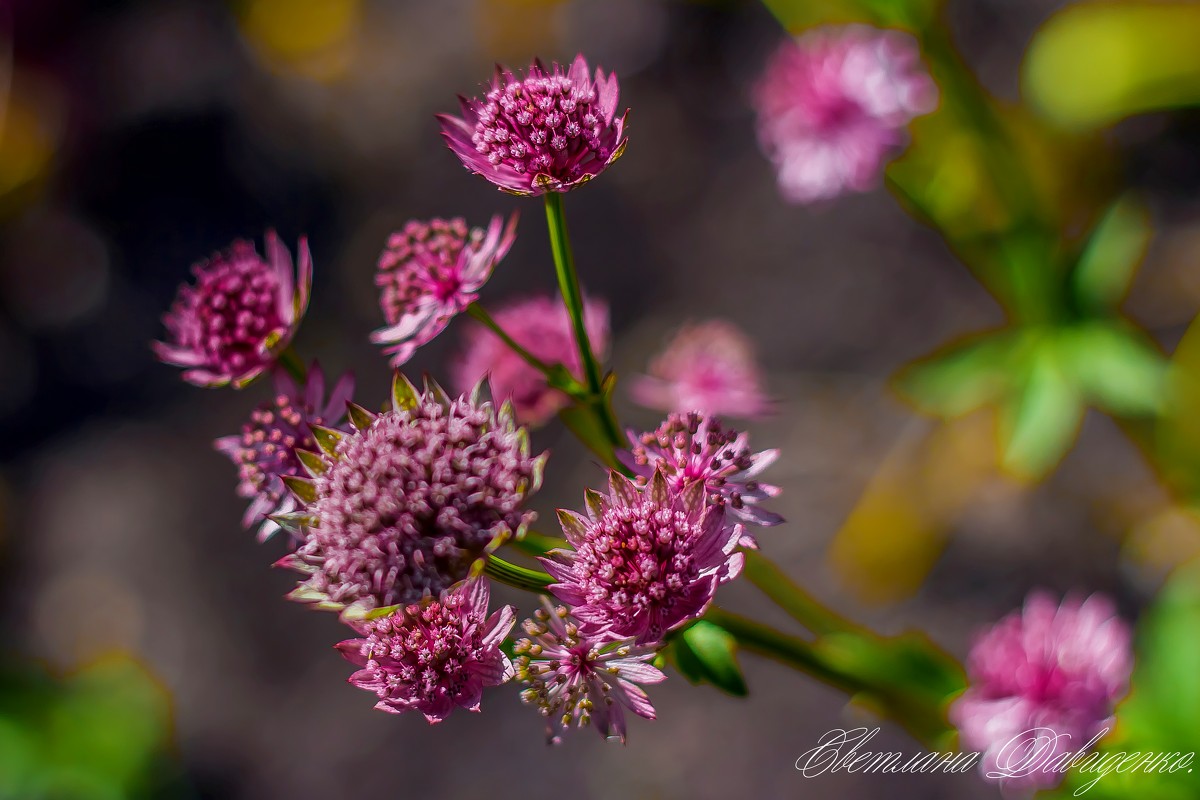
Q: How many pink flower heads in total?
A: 13